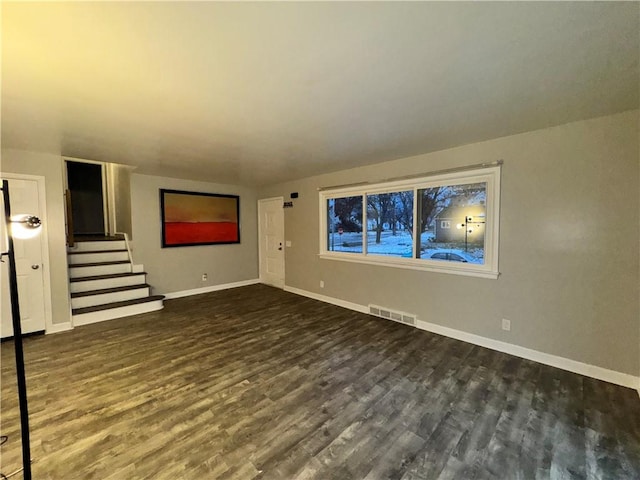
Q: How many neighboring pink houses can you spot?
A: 0